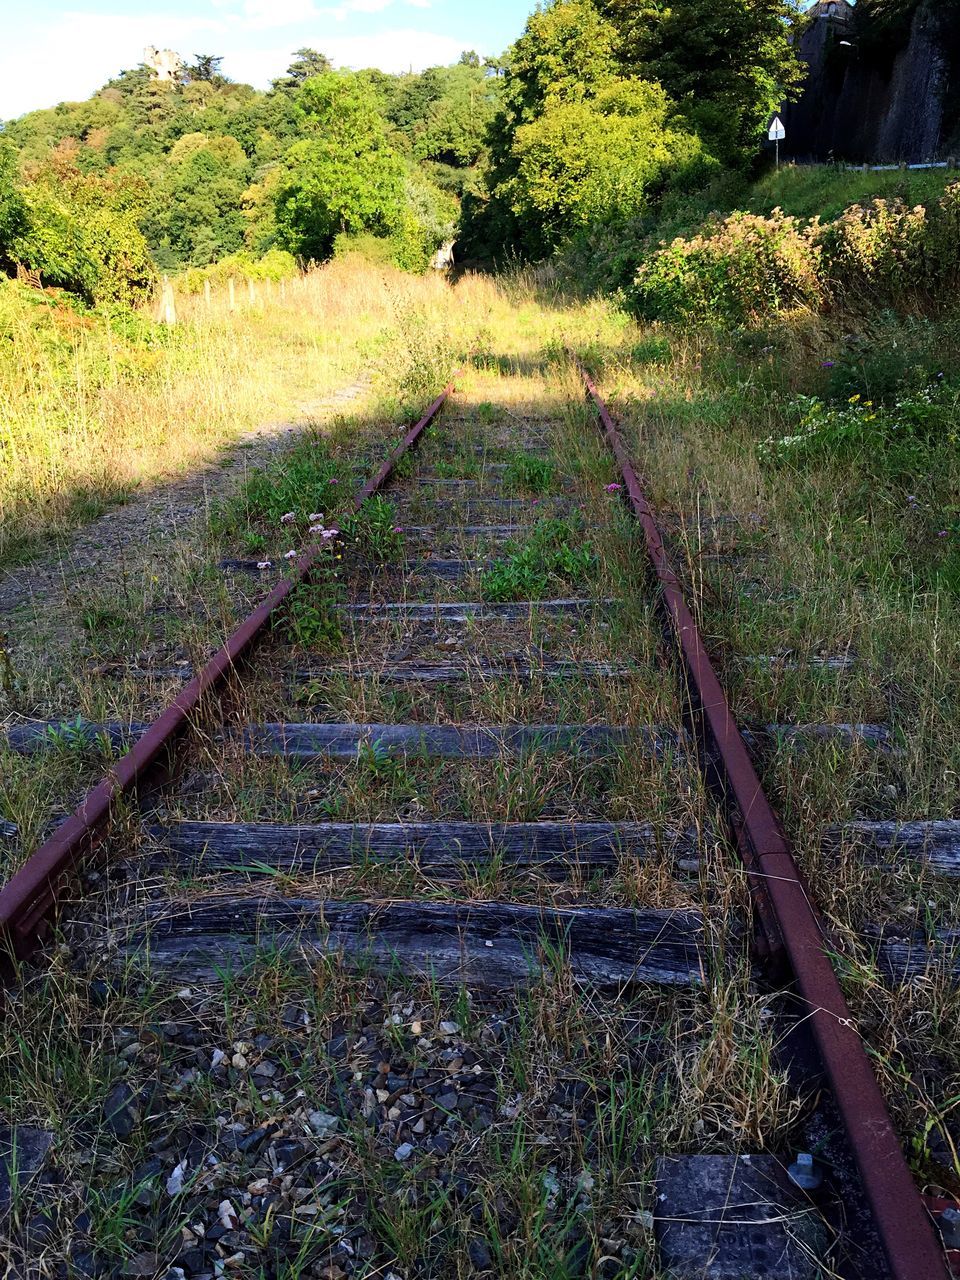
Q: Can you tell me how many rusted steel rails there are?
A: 2